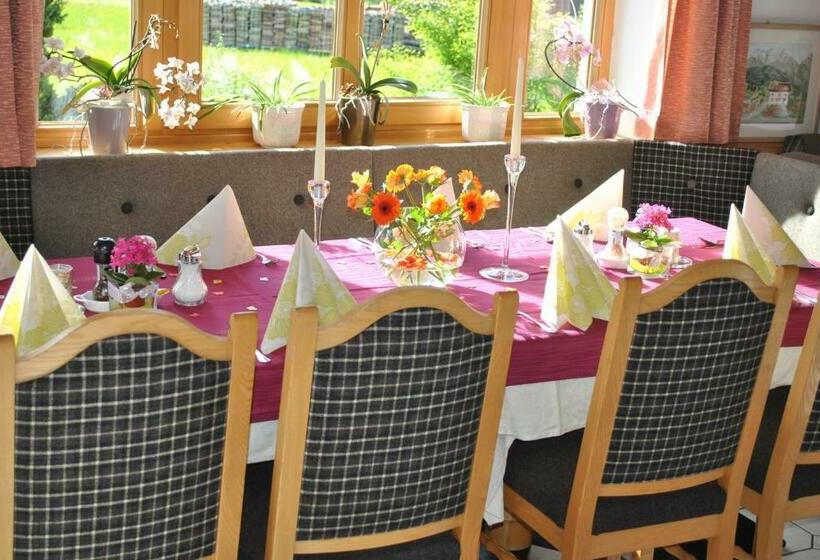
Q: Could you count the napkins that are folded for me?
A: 9